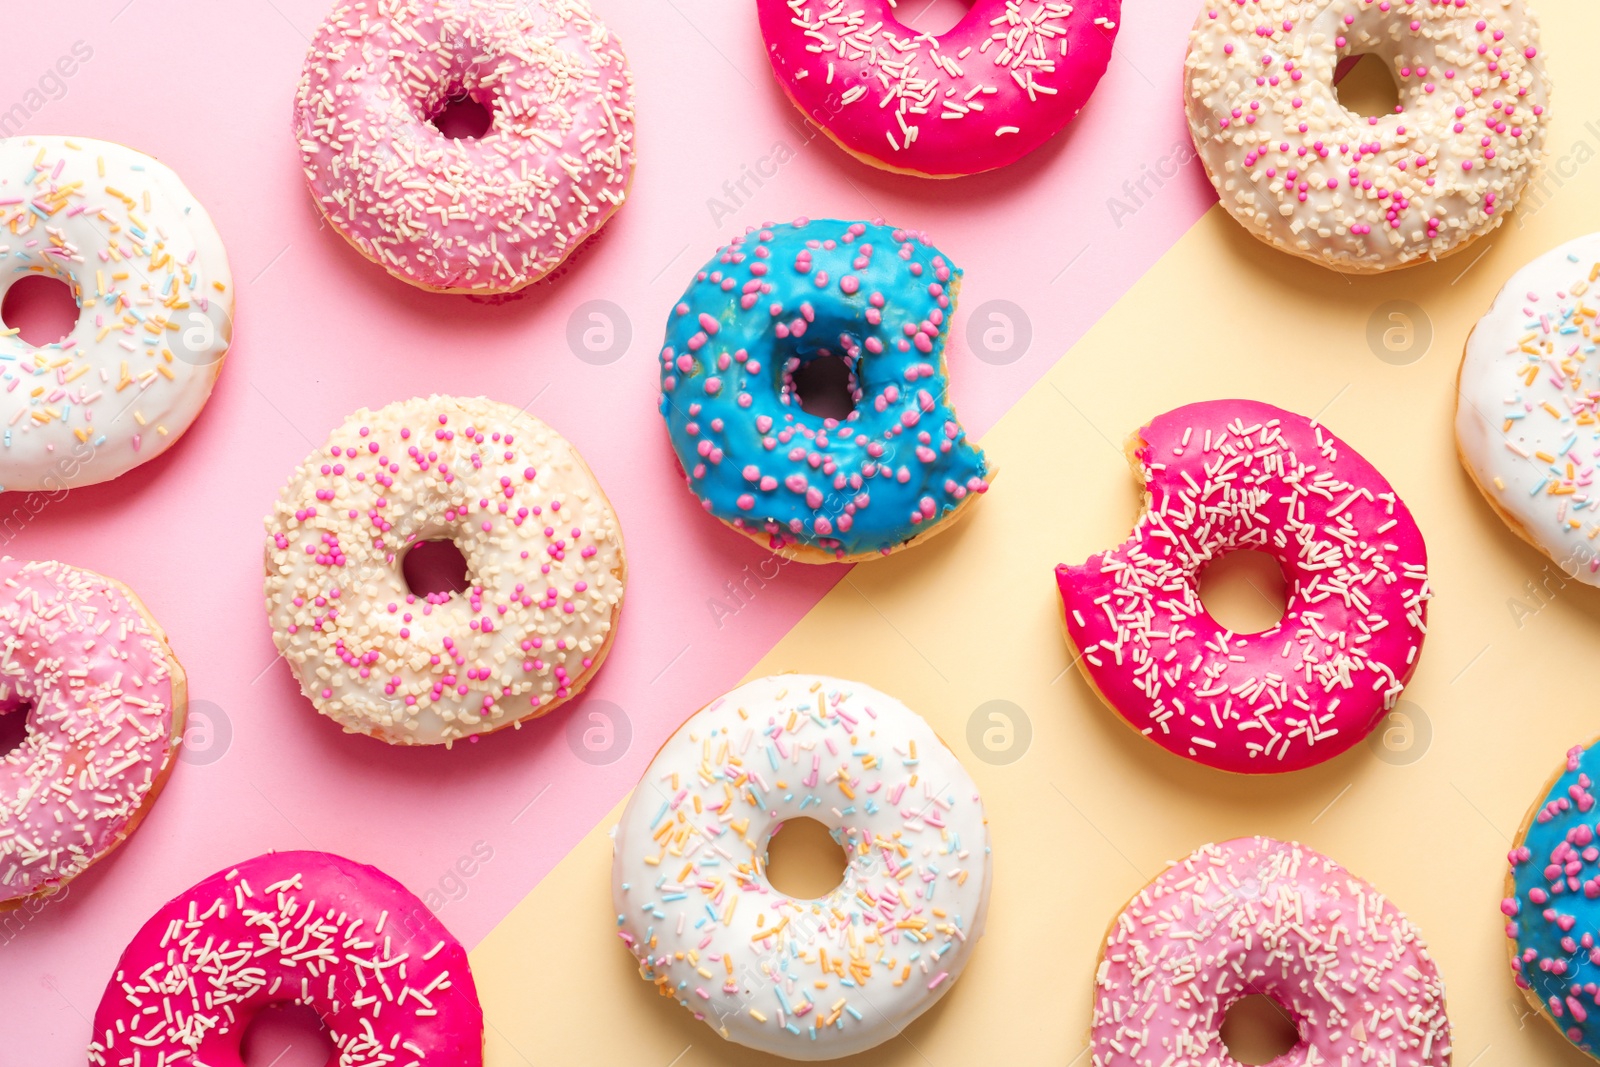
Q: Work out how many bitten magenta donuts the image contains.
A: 1